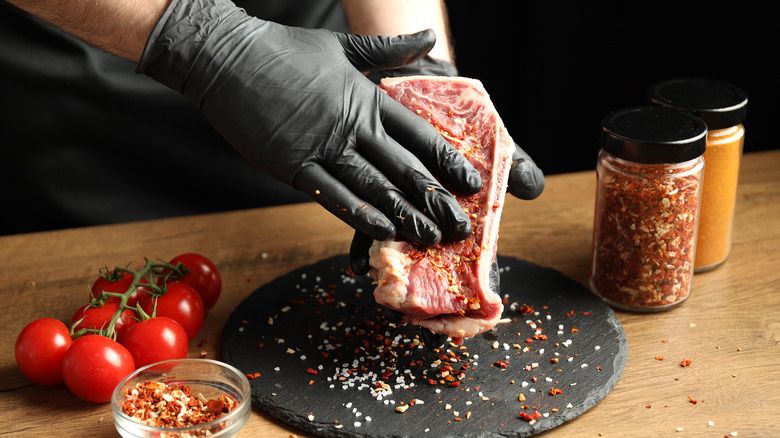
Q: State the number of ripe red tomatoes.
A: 7